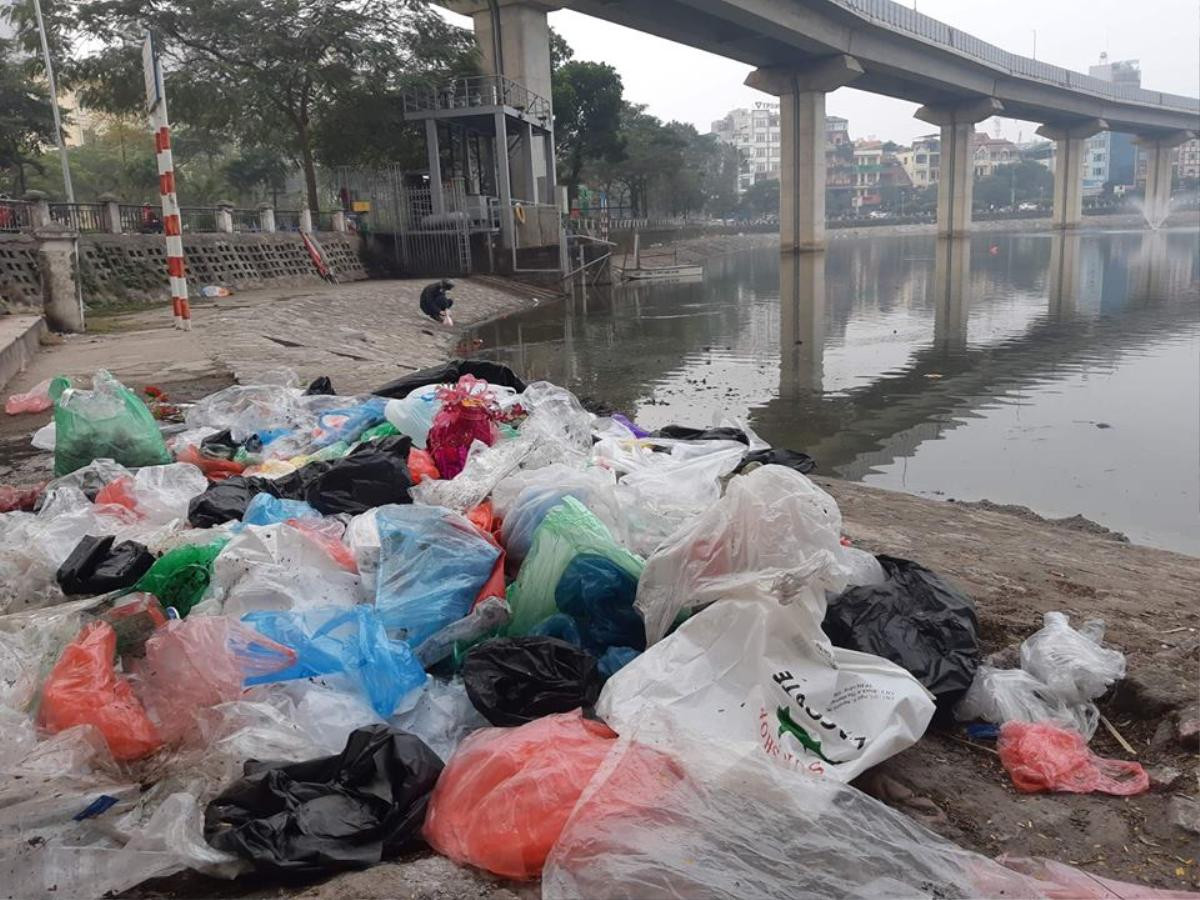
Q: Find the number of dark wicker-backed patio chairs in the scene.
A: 0